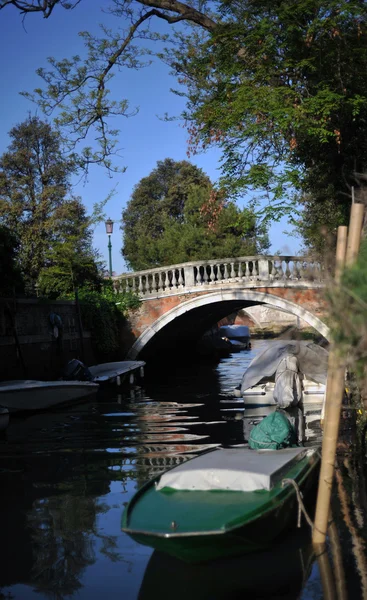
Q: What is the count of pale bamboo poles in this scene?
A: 2